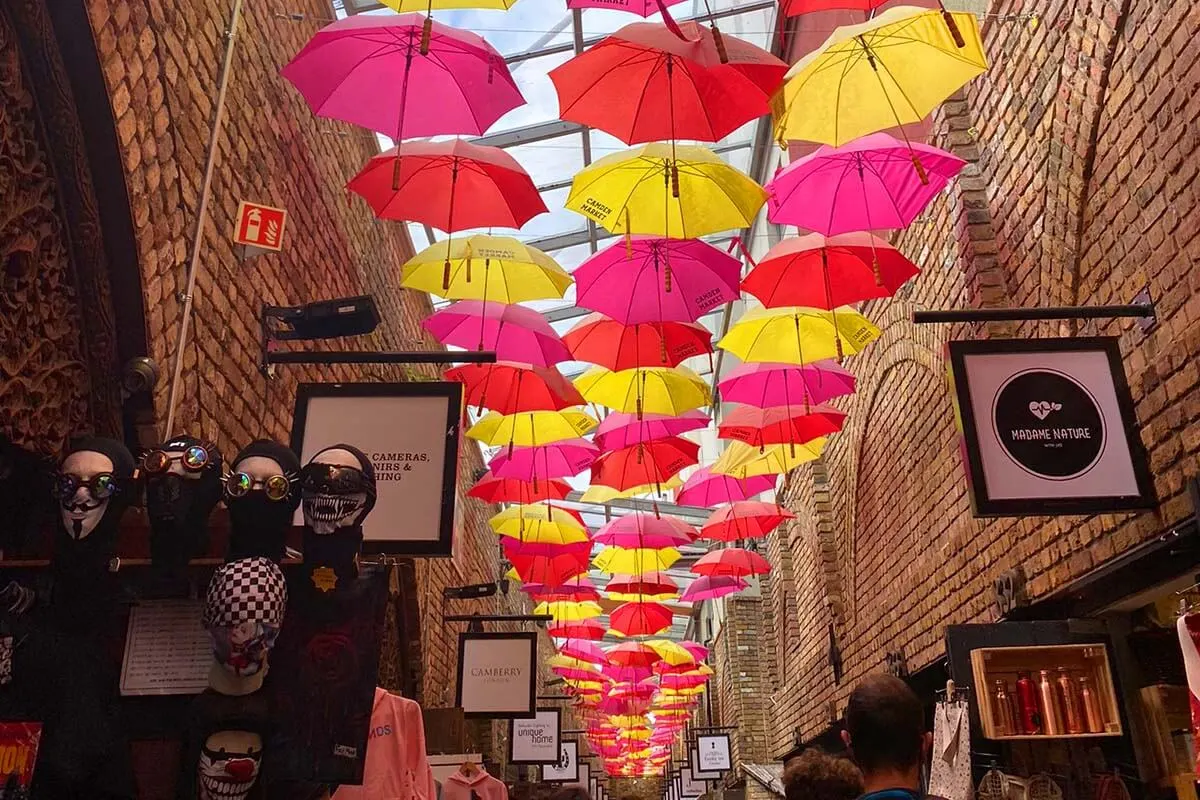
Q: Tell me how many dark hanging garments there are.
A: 1